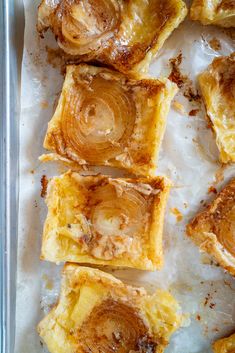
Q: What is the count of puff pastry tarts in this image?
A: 8